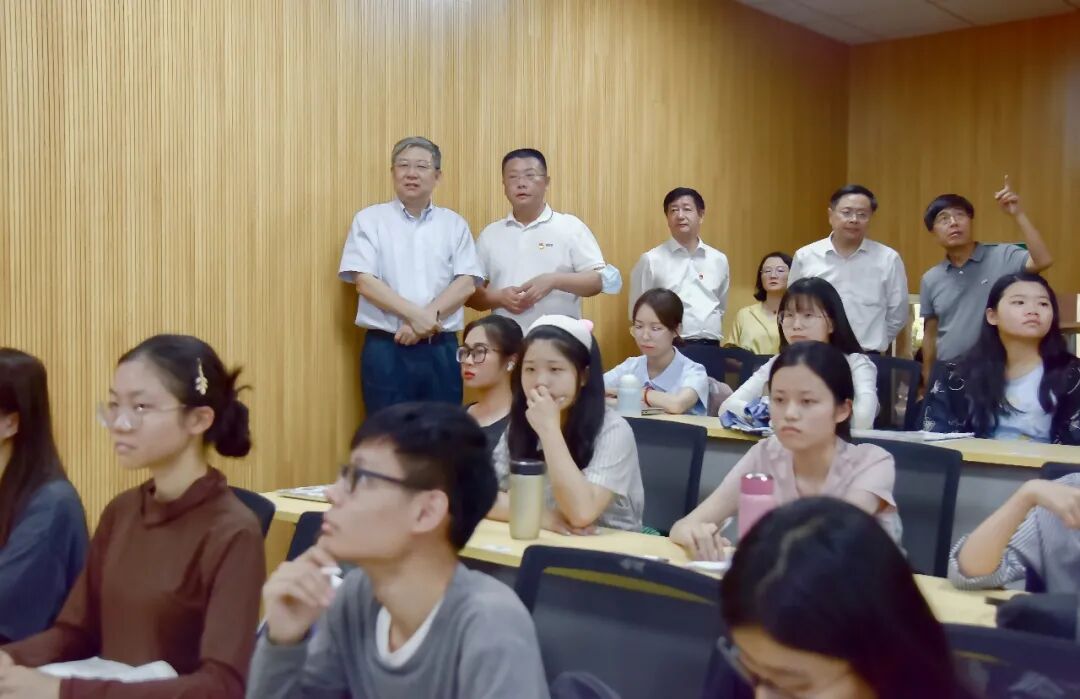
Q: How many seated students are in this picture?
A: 11